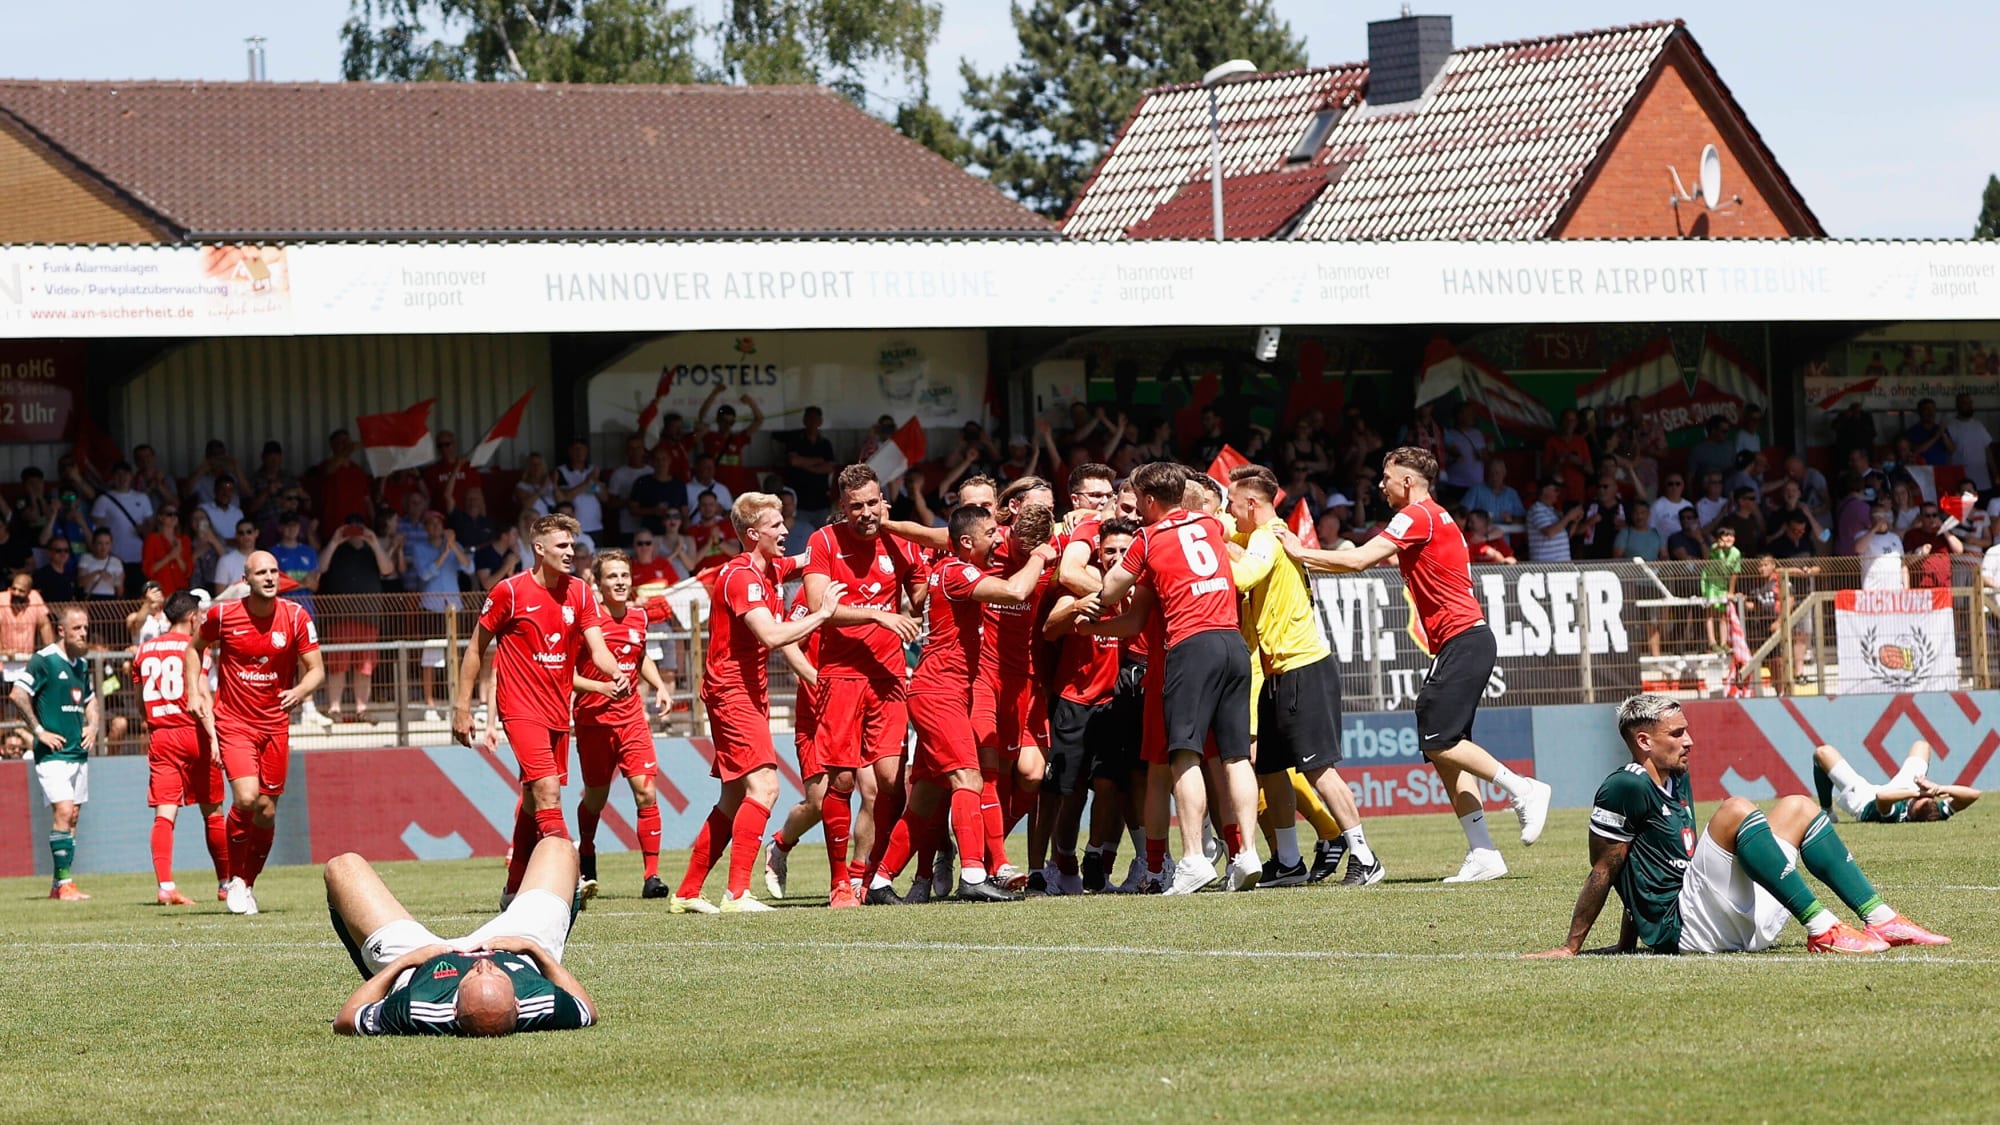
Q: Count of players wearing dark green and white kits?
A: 4